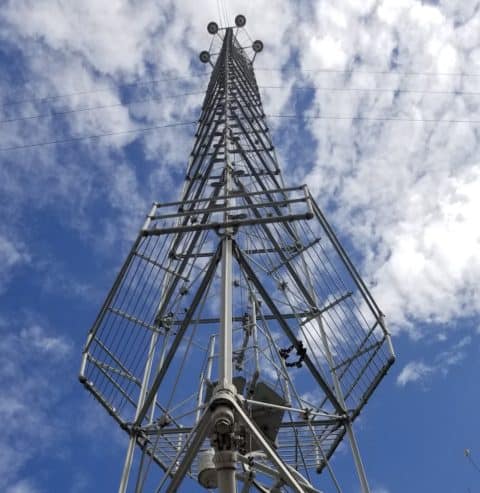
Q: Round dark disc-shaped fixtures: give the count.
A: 4